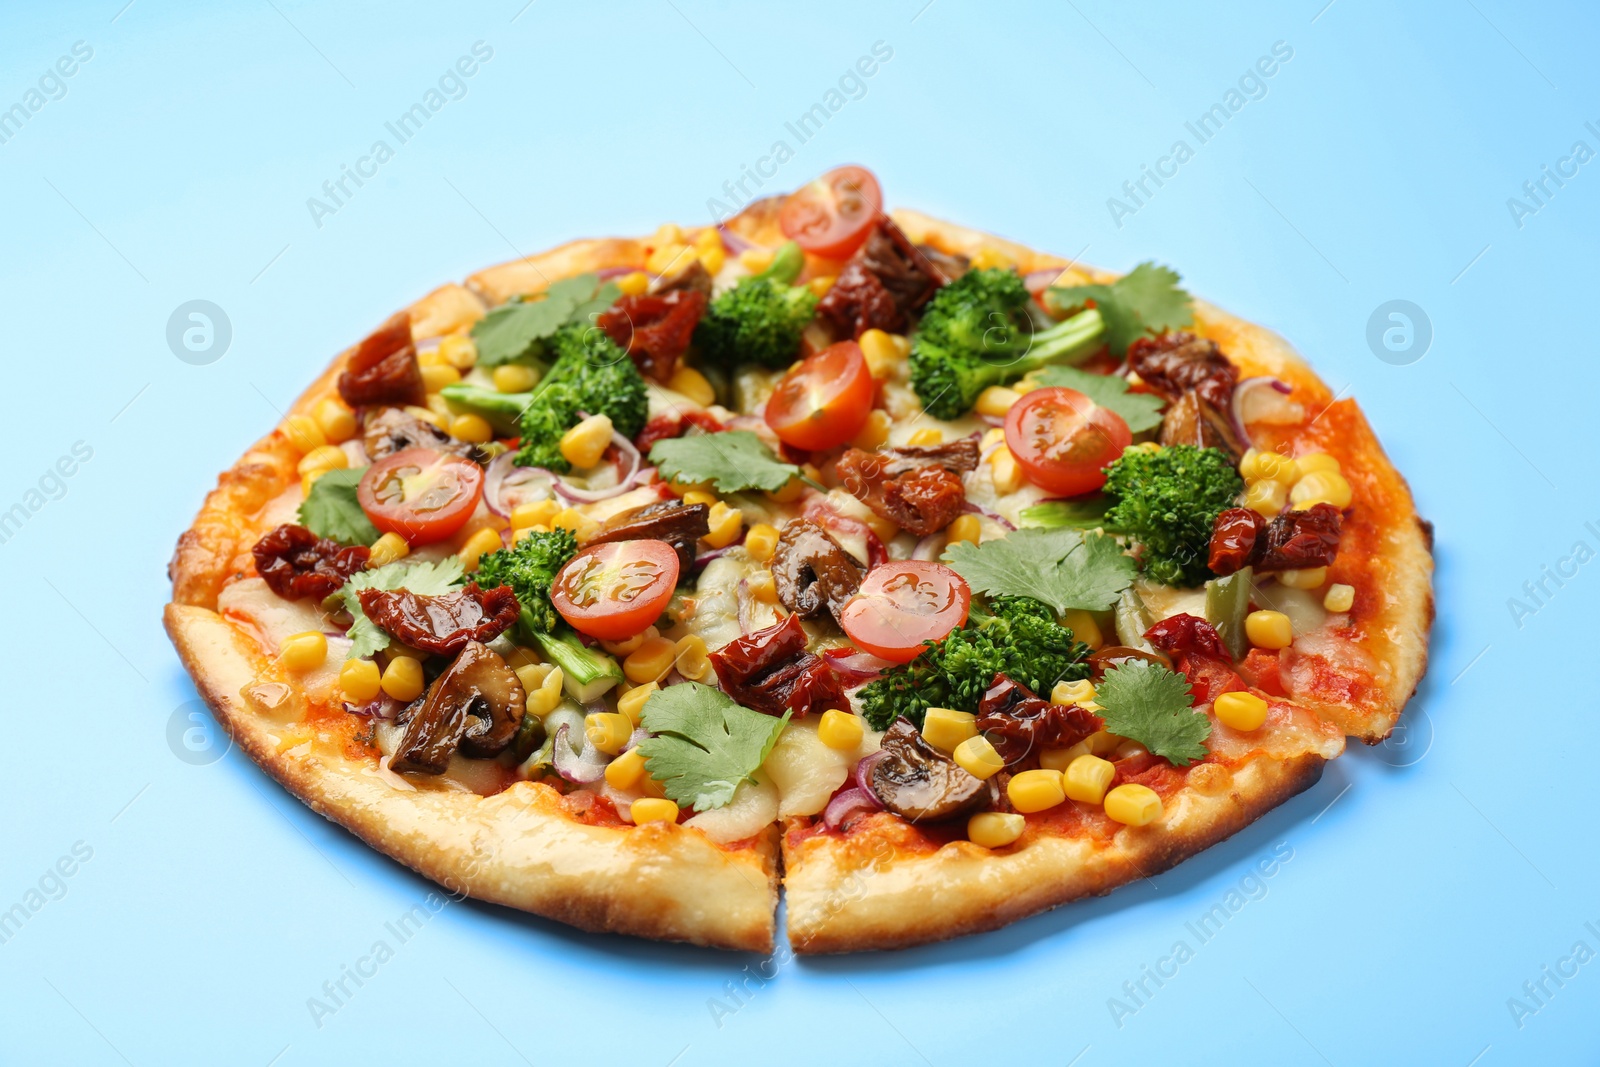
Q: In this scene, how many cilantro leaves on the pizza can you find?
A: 9